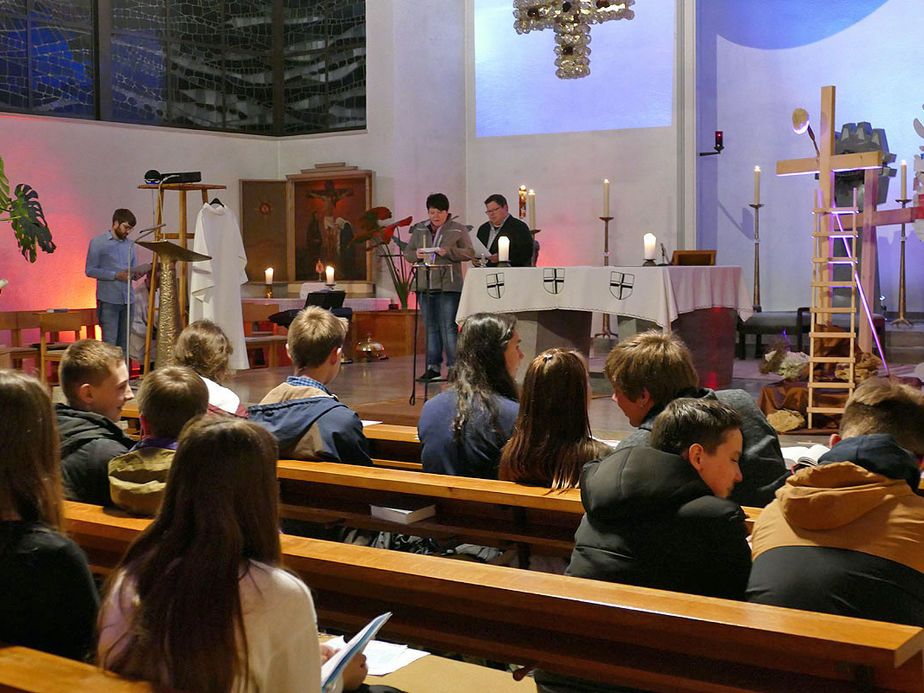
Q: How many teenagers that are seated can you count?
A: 11